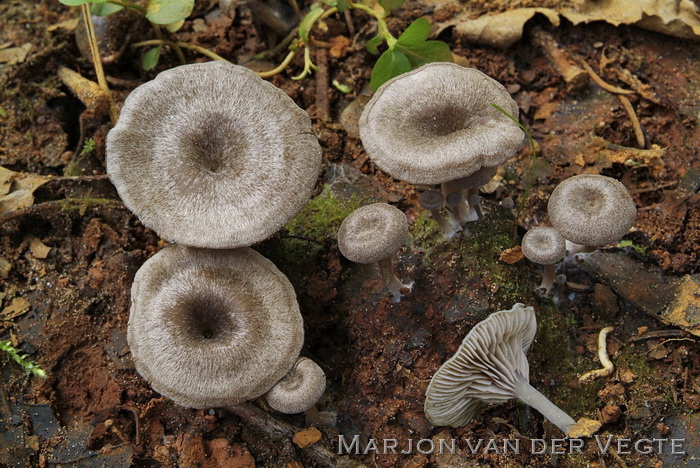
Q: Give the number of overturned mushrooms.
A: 1